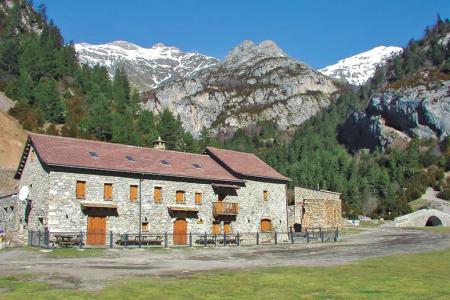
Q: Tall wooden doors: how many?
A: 2